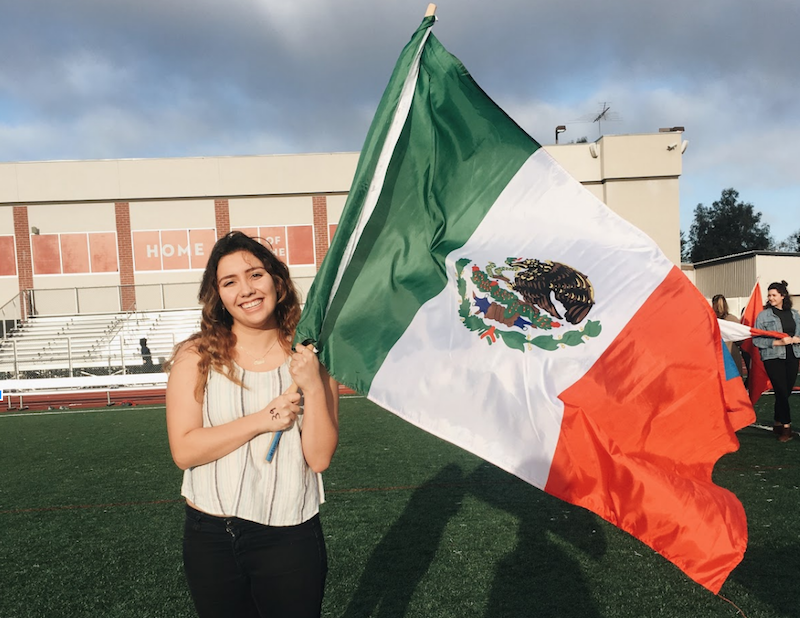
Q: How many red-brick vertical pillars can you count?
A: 4